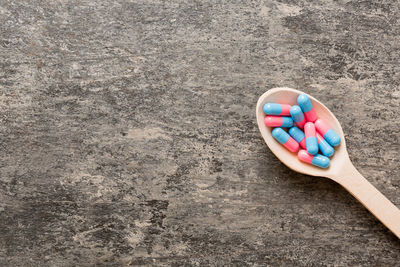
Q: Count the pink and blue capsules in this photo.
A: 10